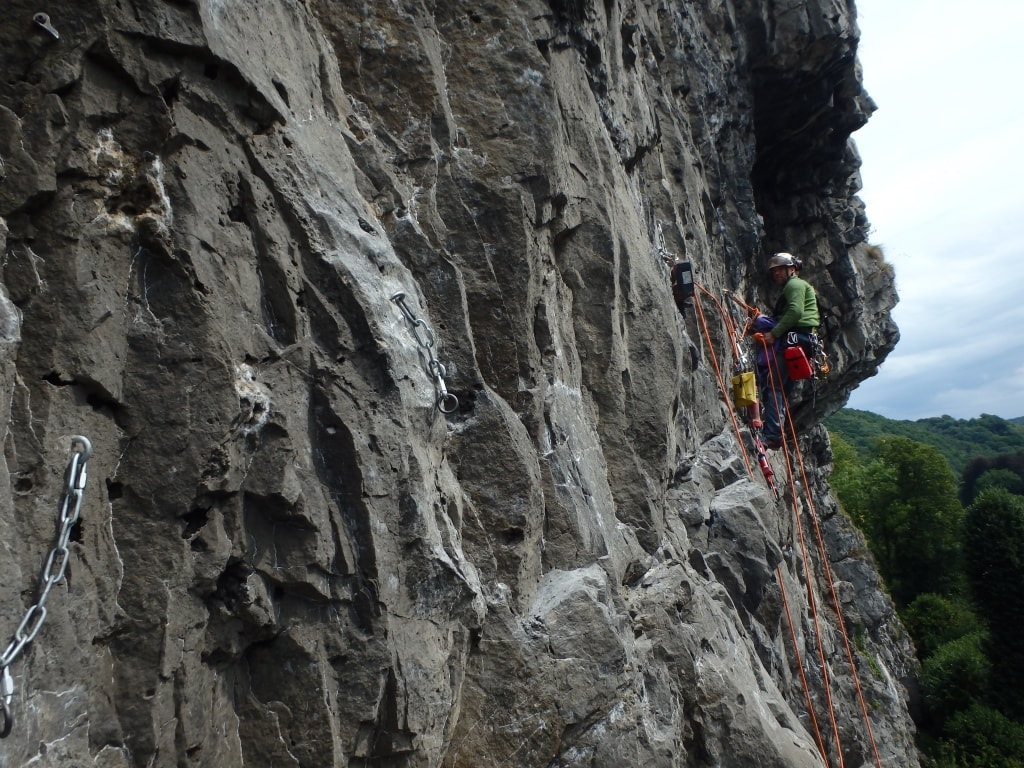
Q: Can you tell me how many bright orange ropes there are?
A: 3